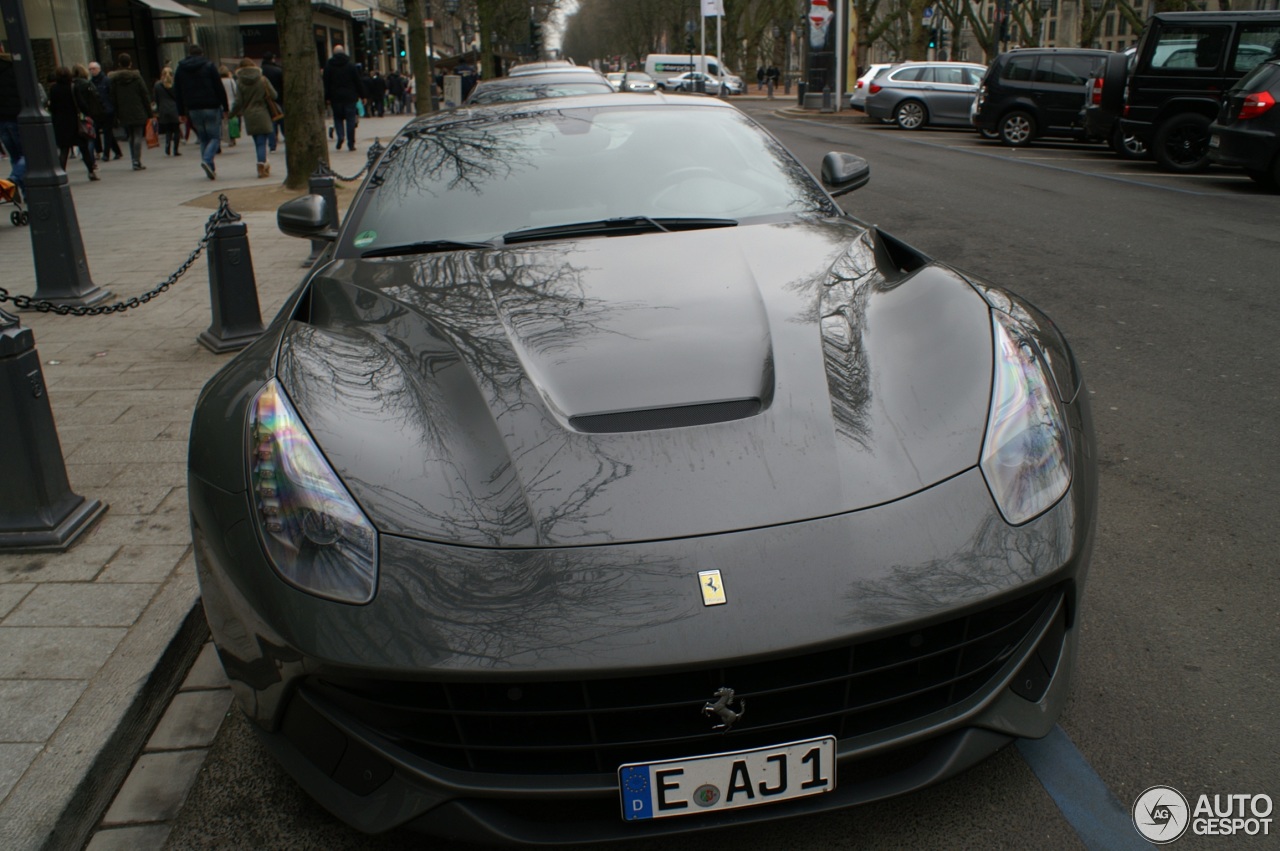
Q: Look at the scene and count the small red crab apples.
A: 0